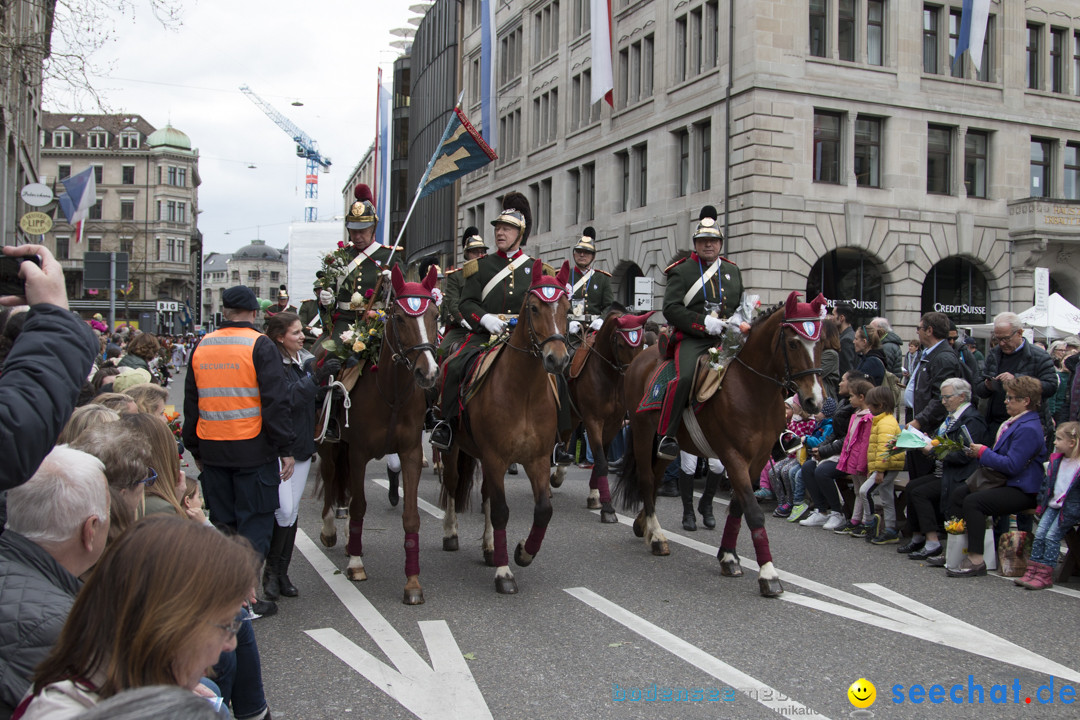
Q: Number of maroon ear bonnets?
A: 4